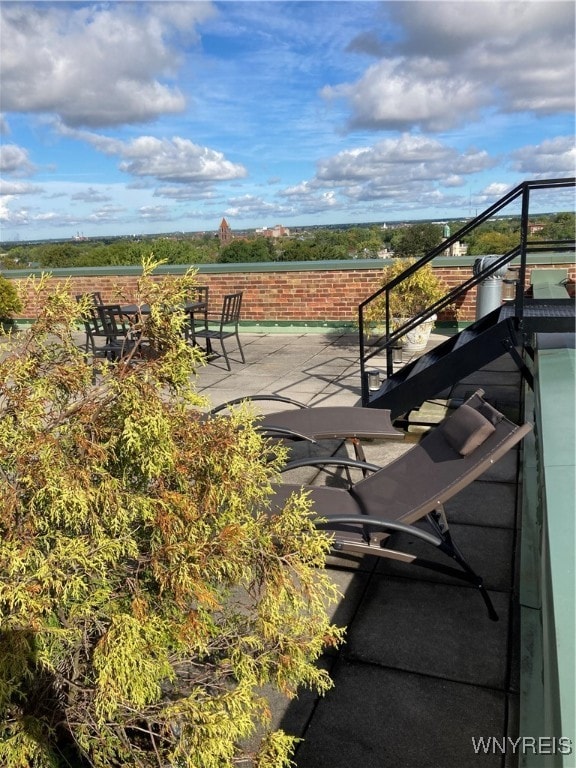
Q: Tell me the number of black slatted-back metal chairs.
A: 4